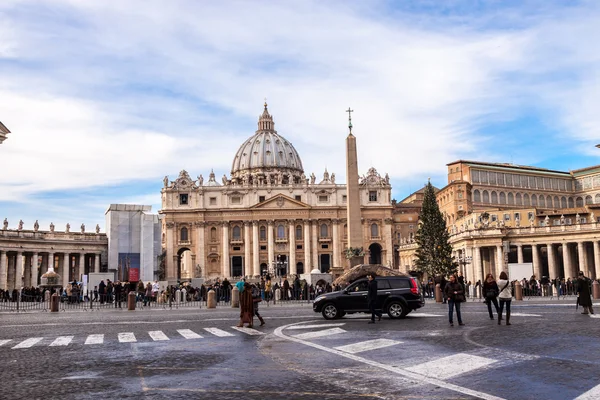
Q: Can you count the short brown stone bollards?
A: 7